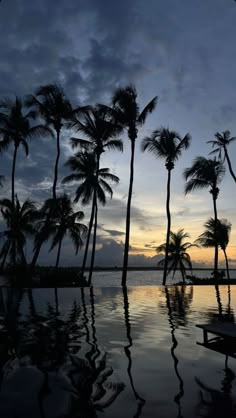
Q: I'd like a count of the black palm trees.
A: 12